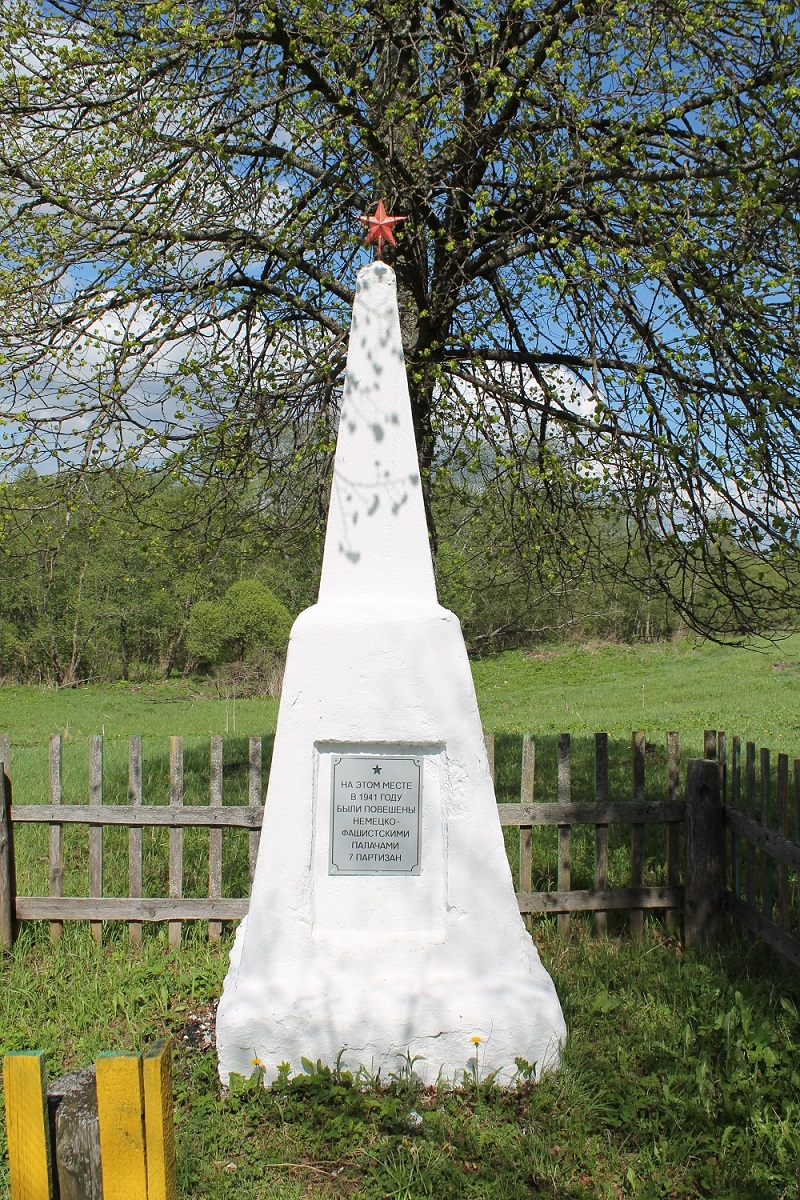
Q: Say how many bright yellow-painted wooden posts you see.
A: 3